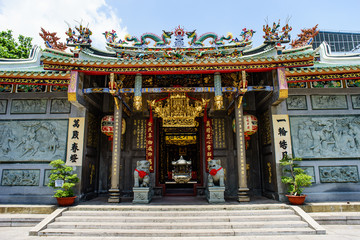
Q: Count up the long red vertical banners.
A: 2